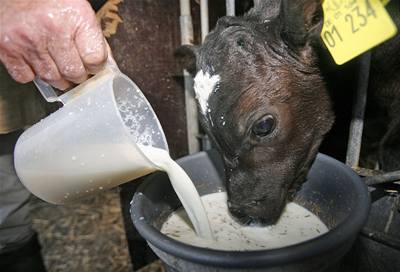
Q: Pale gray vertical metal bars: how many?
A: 4